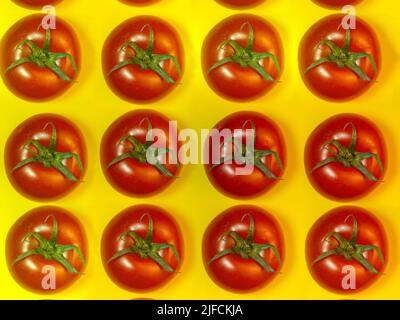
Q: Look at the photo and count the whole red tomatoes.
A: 12